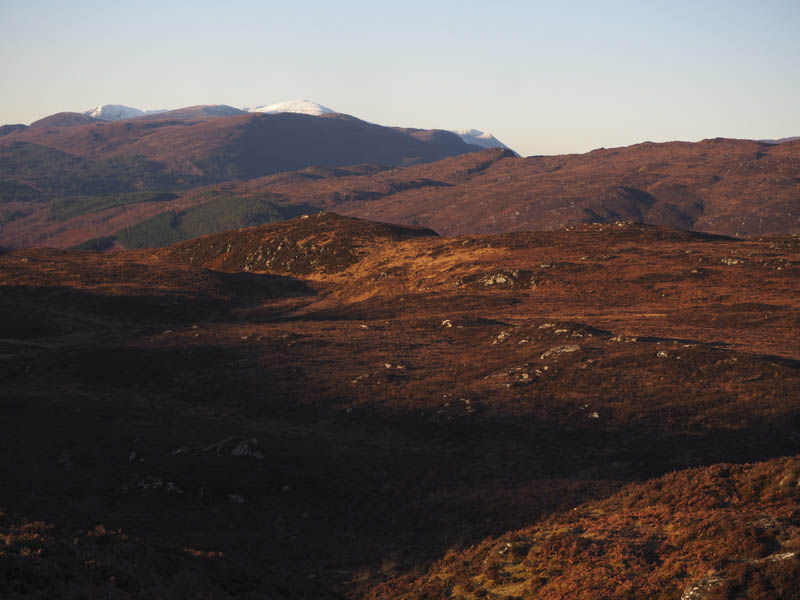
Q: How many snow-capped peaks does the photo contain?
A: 3